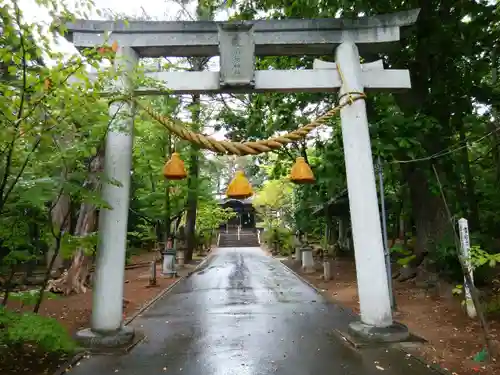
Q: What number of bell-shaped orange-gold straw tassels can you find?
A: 3